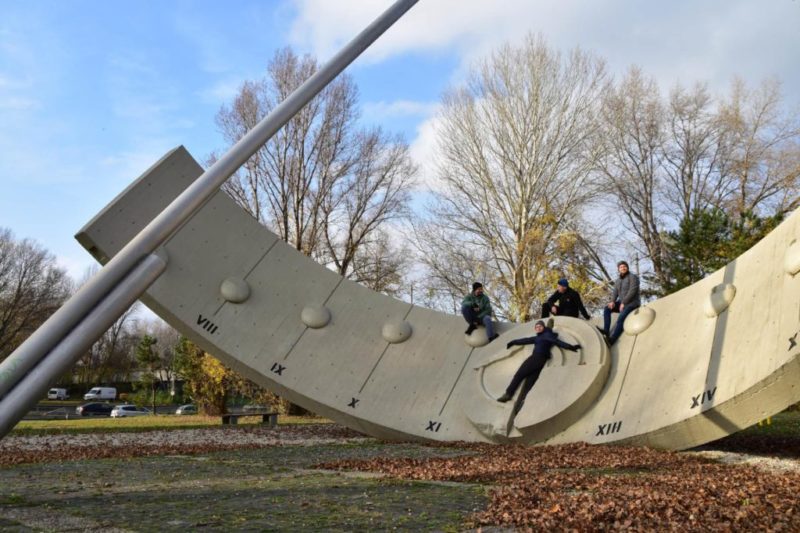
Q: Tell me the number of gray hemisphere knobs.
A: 7